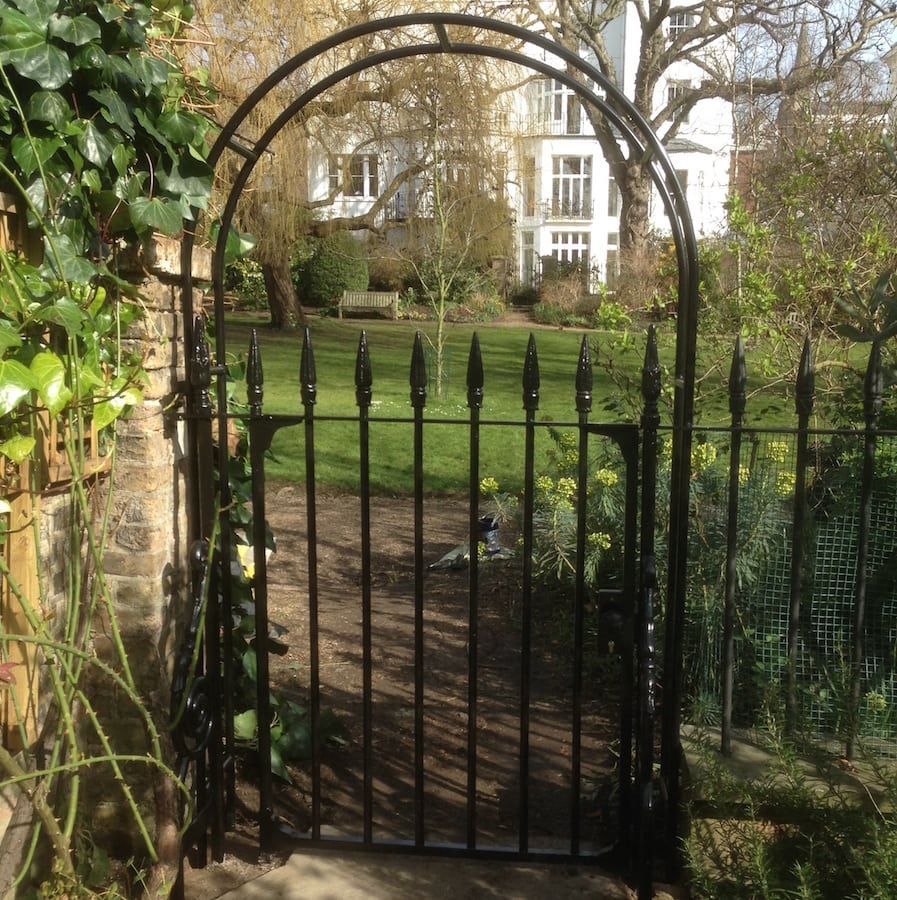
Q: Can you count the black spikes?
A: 12